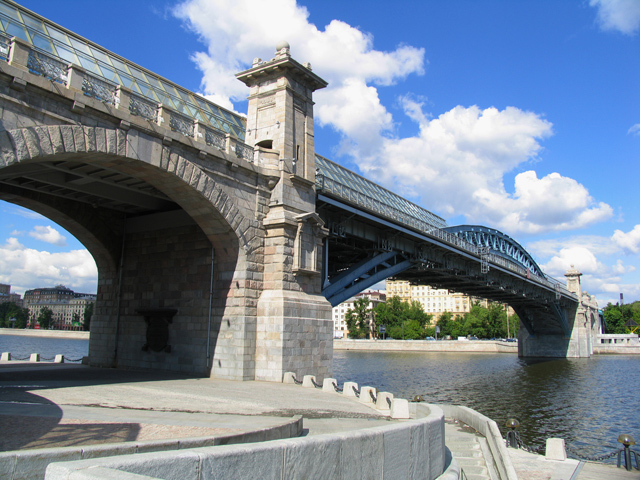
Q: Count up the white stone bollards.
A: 11